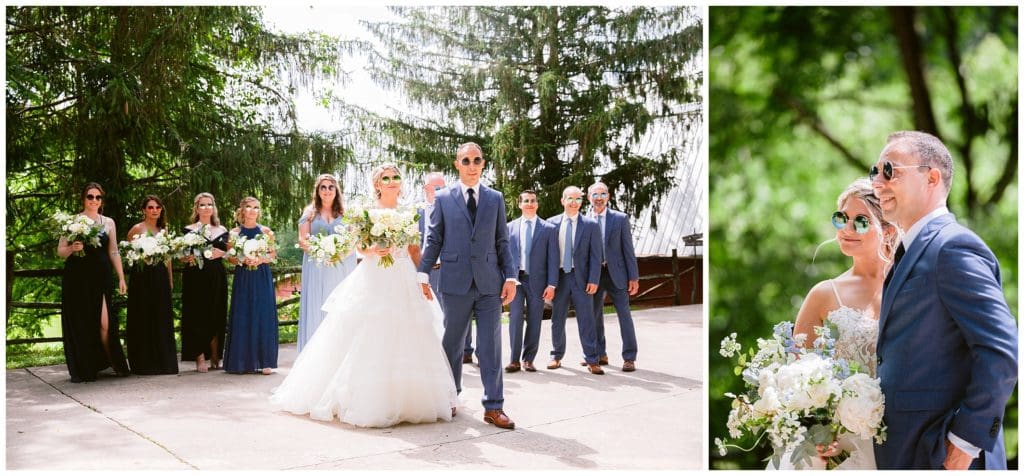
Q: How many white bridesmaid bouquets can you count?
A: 5